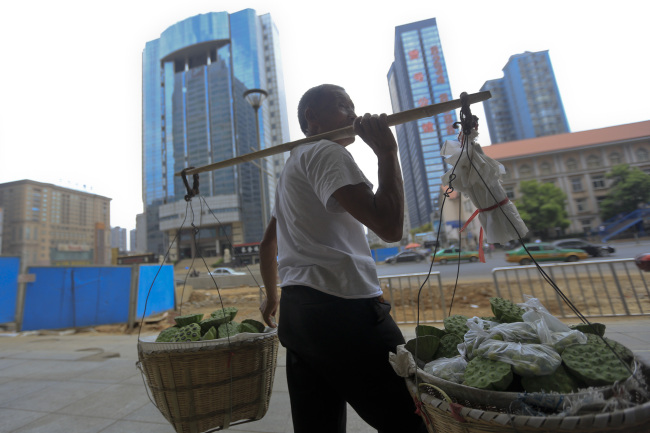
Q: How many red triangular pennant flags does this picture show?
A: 0